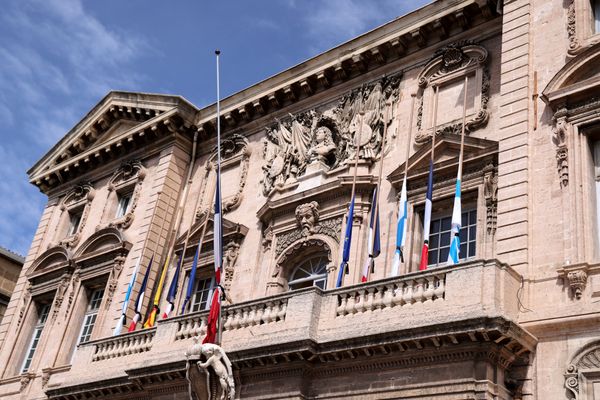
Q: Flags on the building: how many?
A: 11